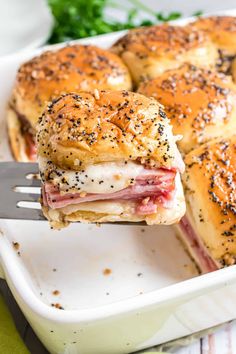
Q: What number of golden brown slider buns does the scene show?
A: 6